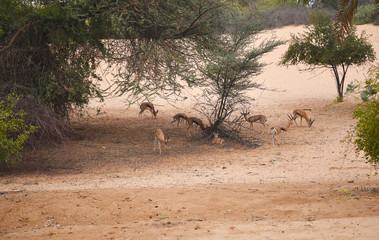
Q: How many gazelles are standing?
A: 7